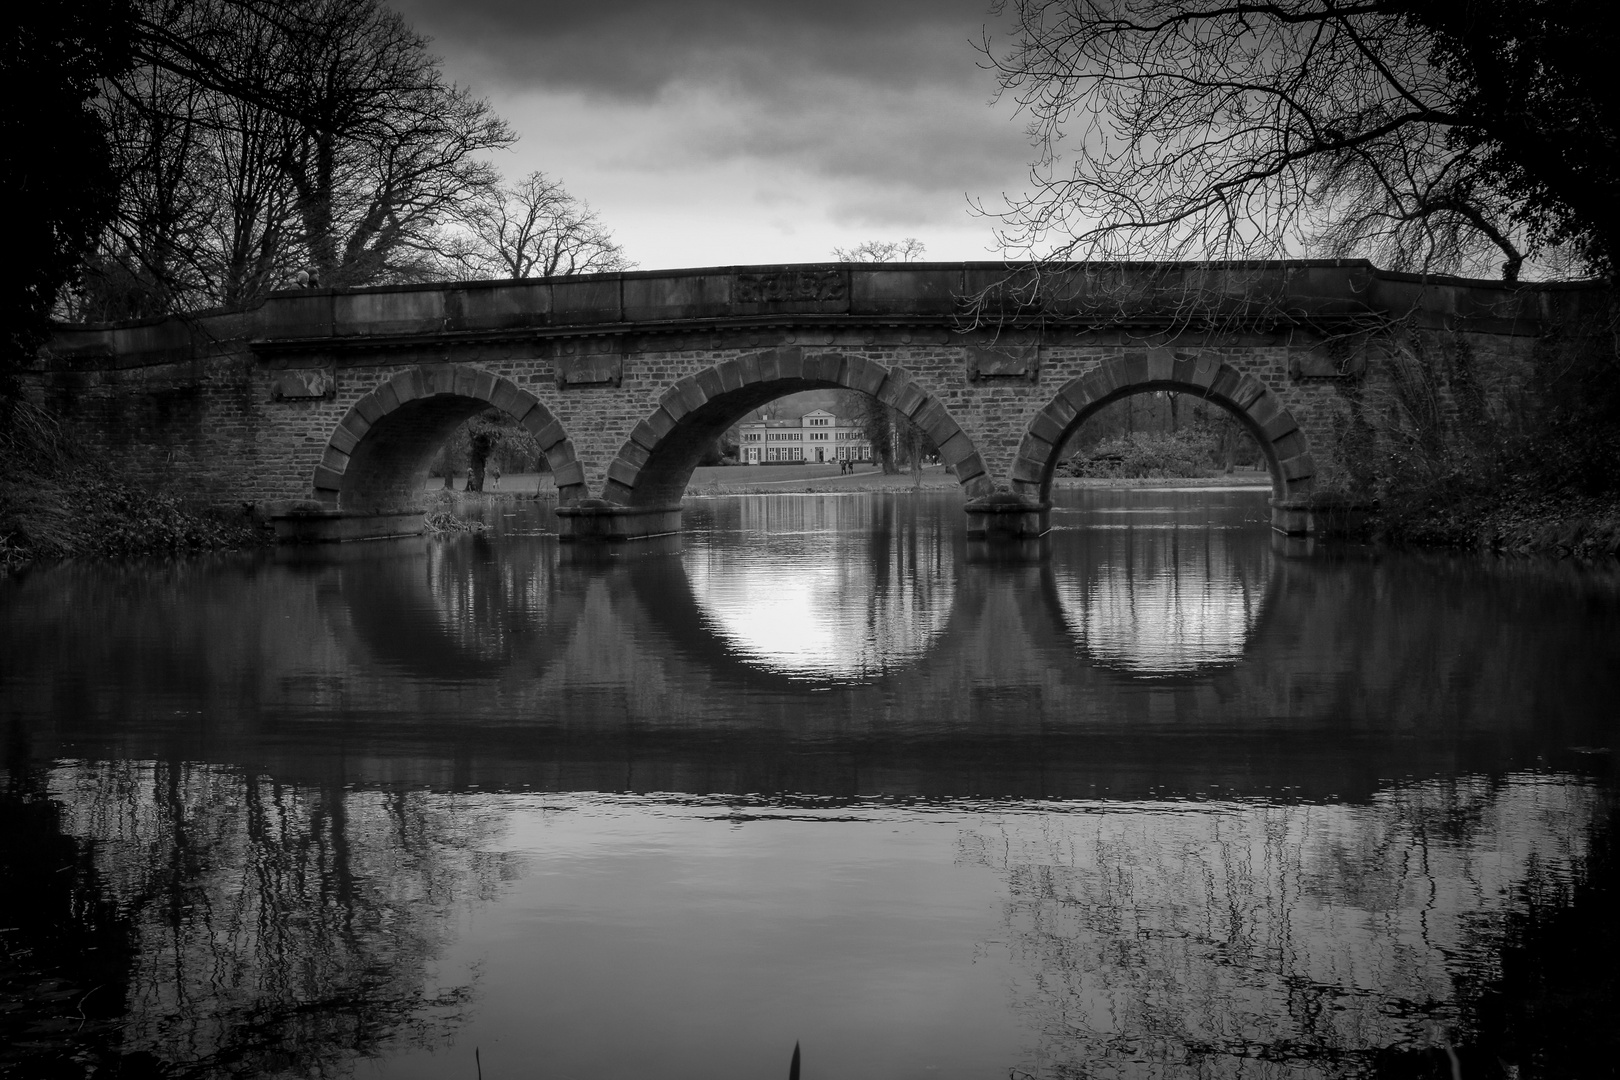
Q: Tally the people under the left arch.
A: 2